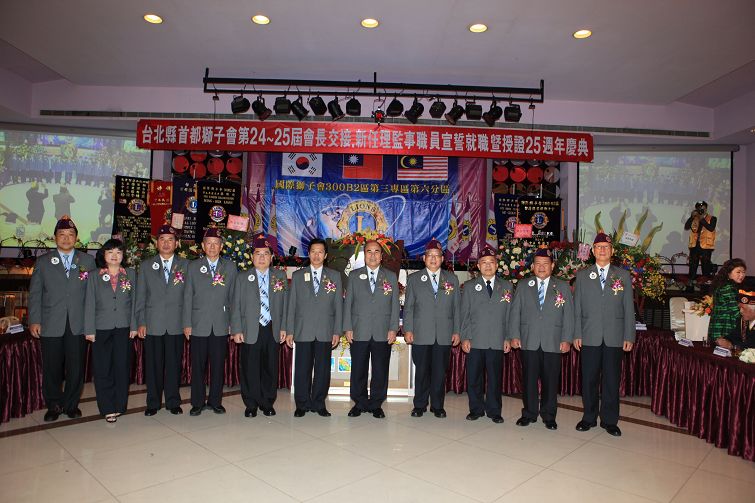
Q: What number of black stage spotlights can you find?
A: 14